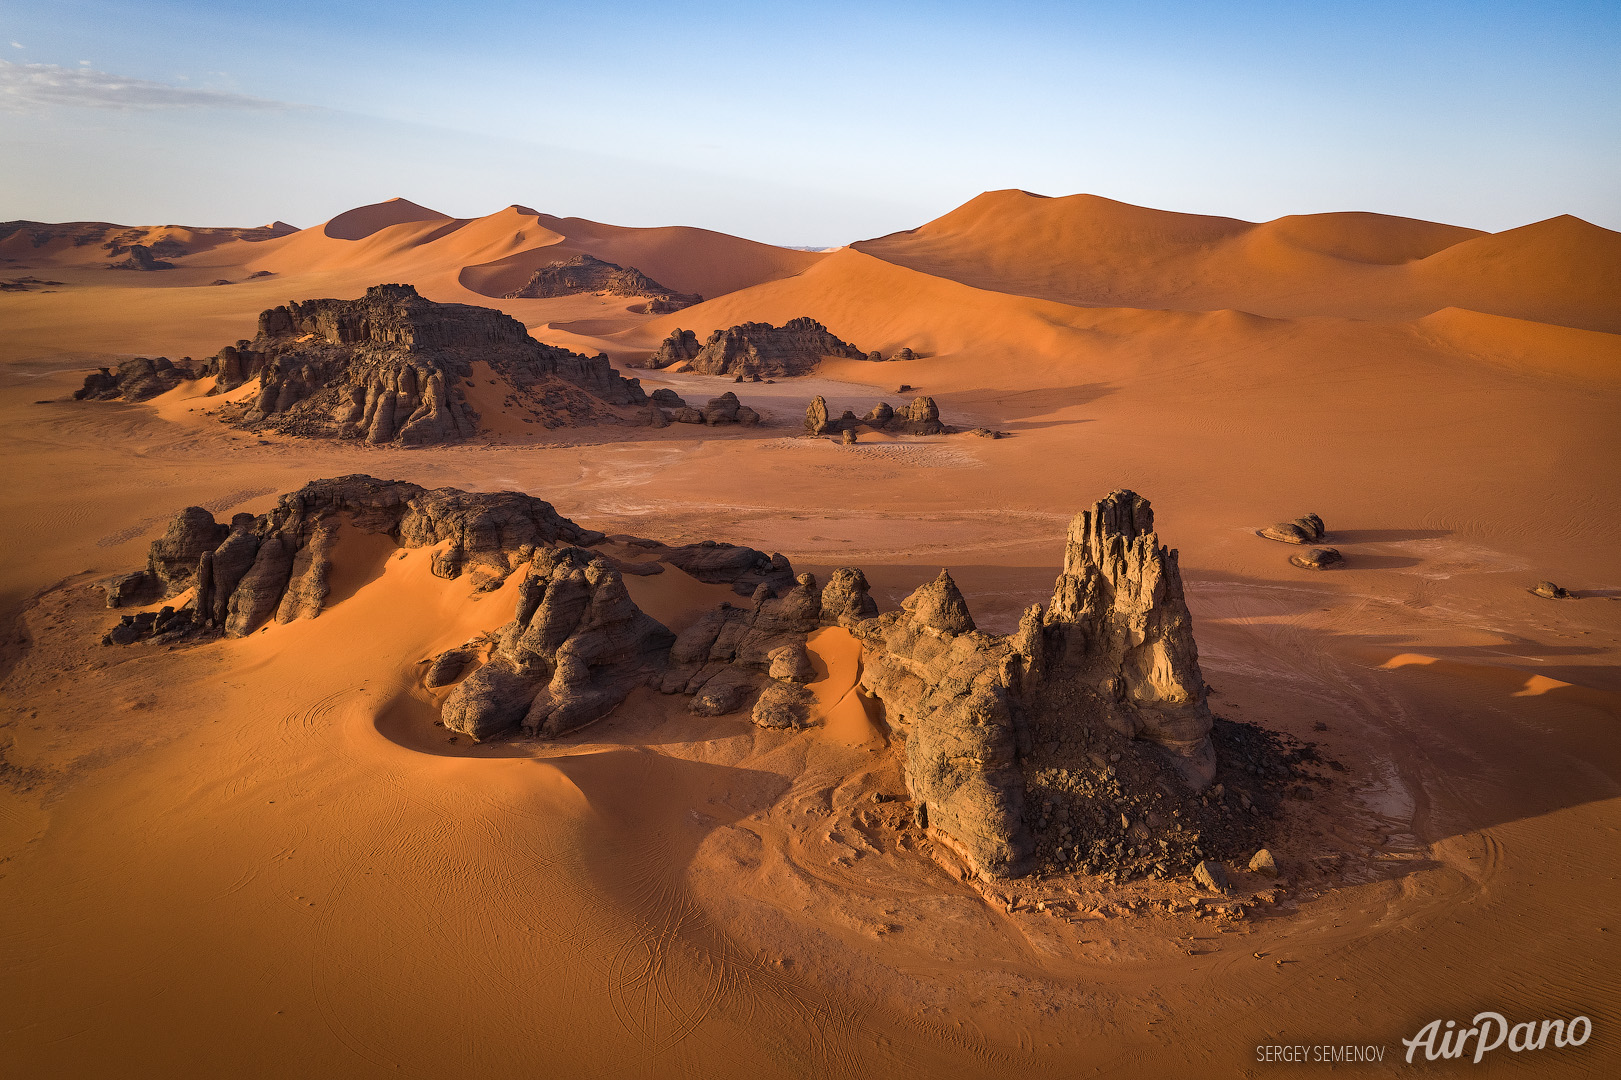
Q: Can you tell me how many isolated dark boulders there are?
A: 3